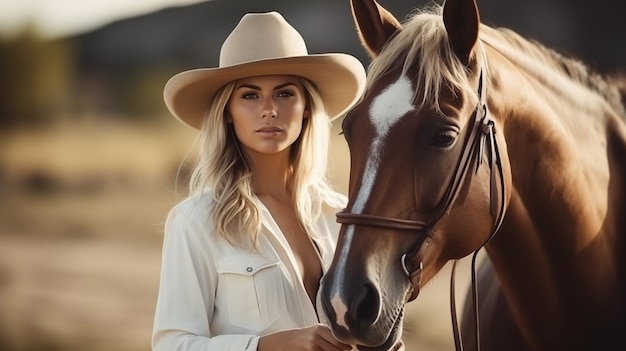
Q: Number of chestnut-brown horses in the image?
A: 1